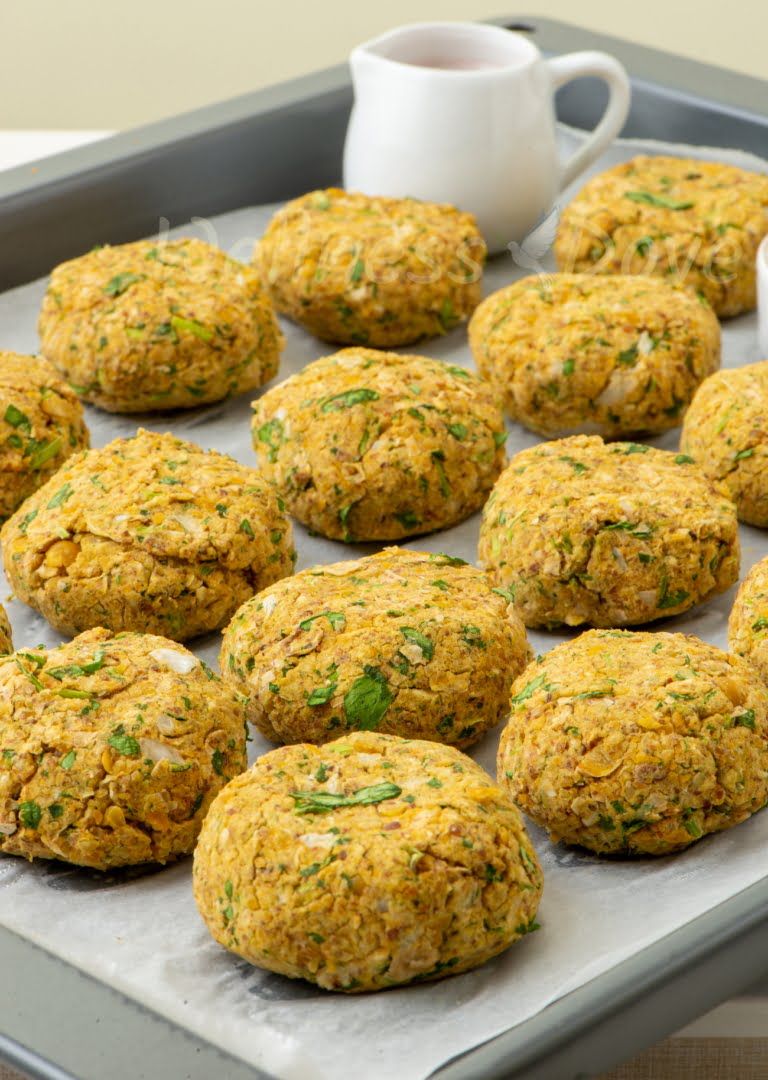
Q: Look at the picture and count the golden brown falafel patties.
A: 15